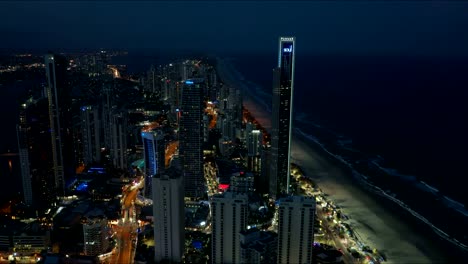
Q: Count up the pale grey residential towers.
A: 3